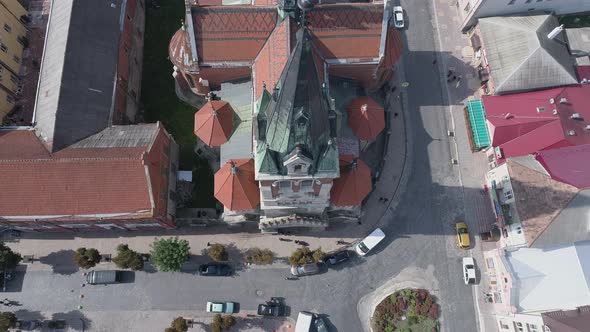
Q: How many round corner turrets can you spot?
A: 4